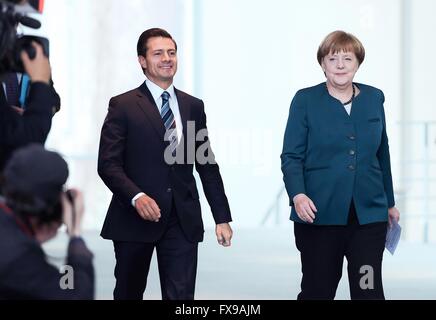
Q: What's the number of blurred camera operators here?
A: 2